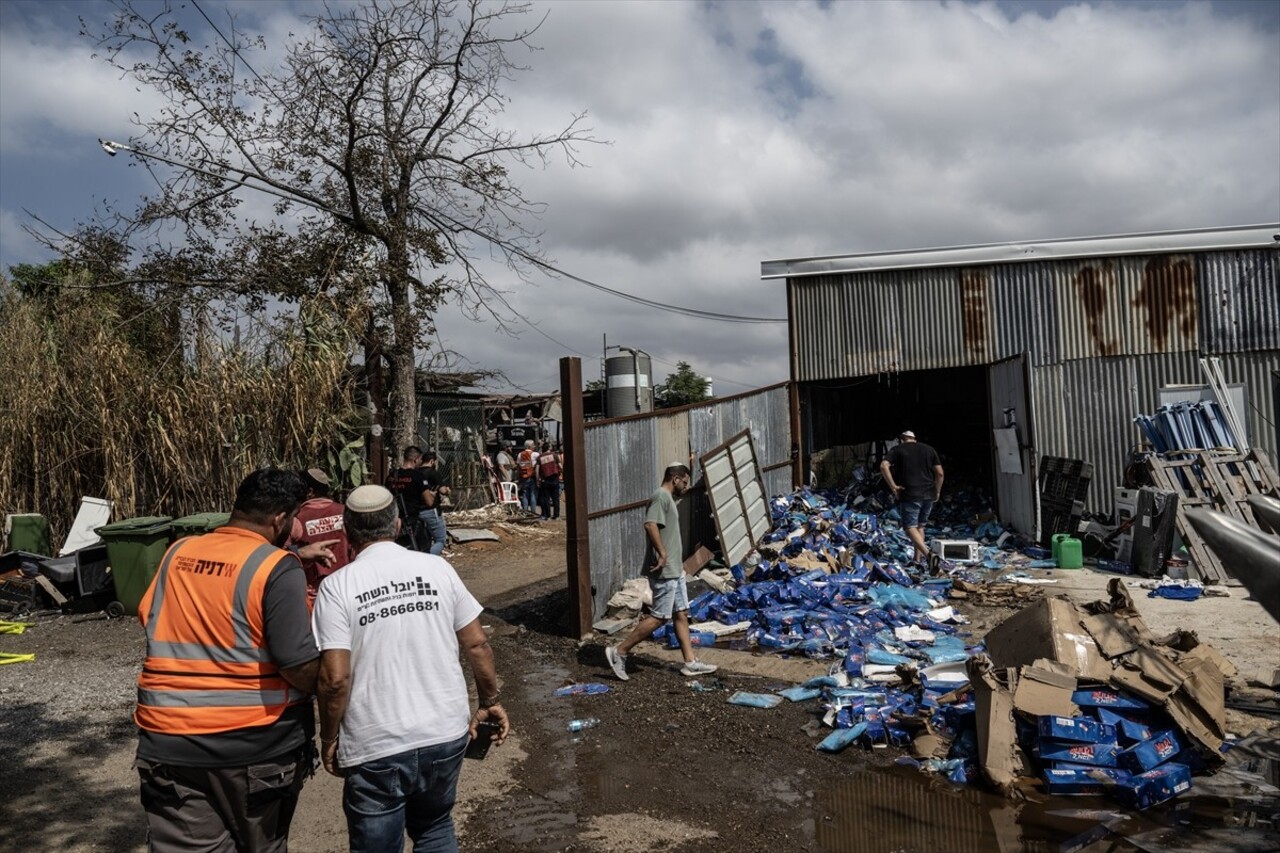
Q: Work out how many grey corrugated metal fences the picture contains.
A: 1